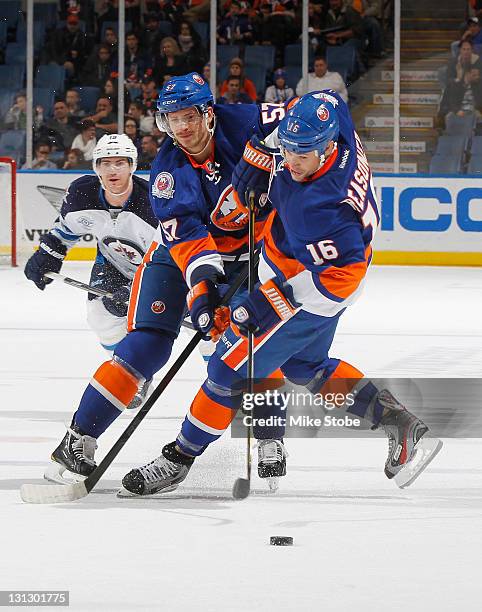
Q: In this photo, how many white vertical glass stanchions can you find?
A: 5